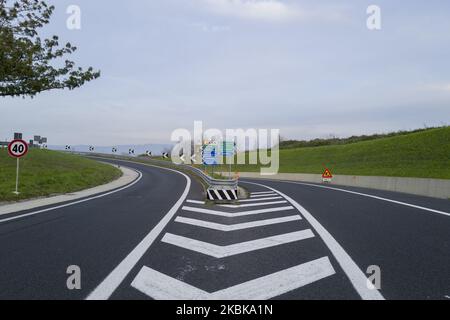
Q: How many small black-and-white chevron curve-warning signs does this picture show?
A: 9